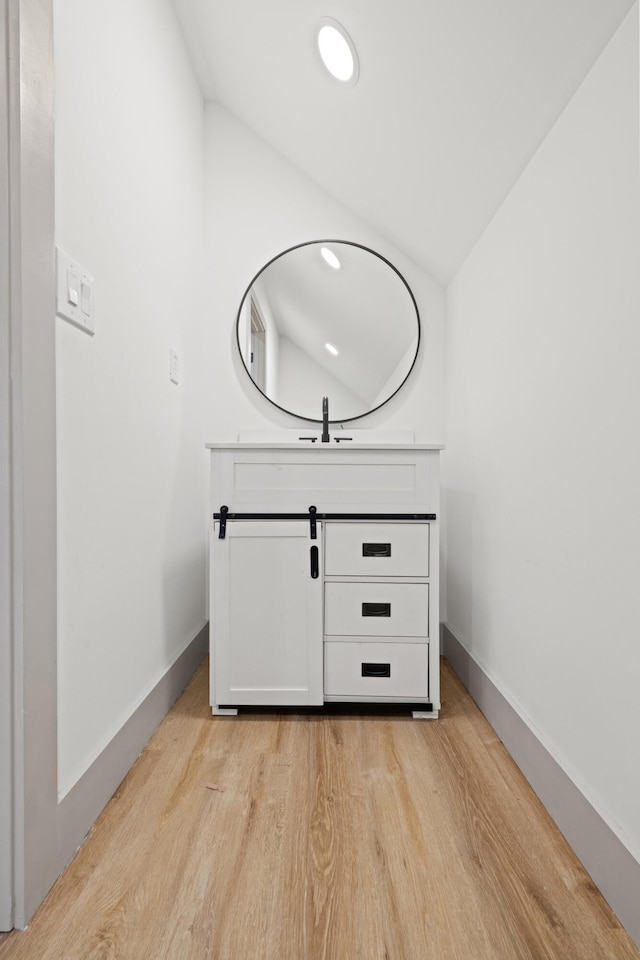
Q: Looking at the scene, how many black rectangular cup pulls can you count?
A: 3